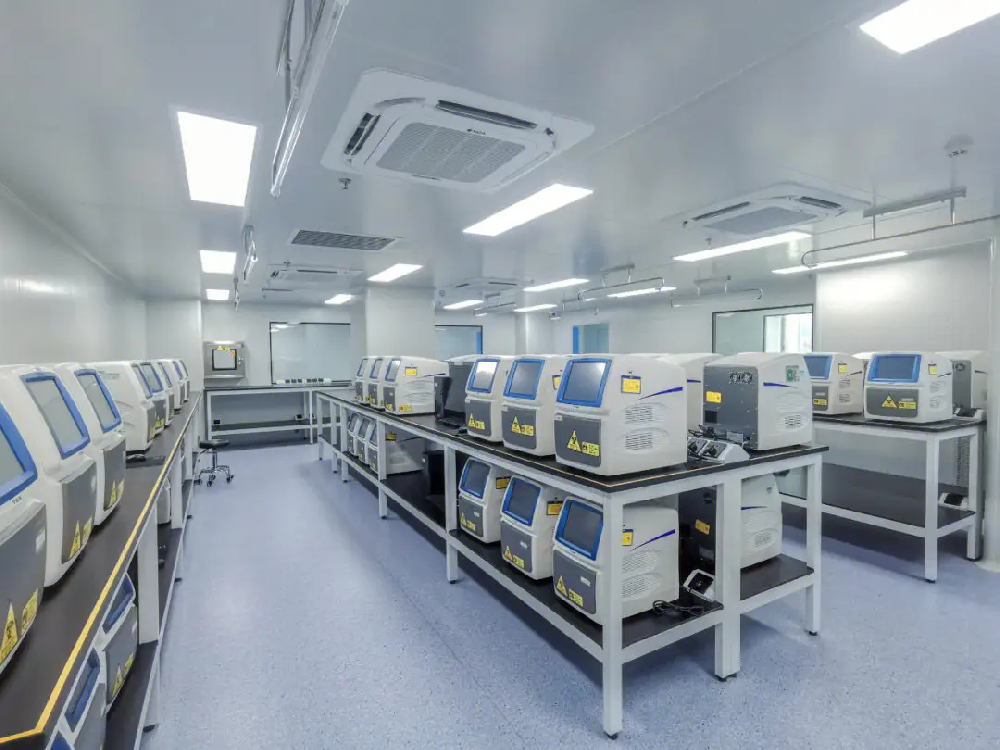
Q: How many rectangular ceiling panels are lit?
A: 13